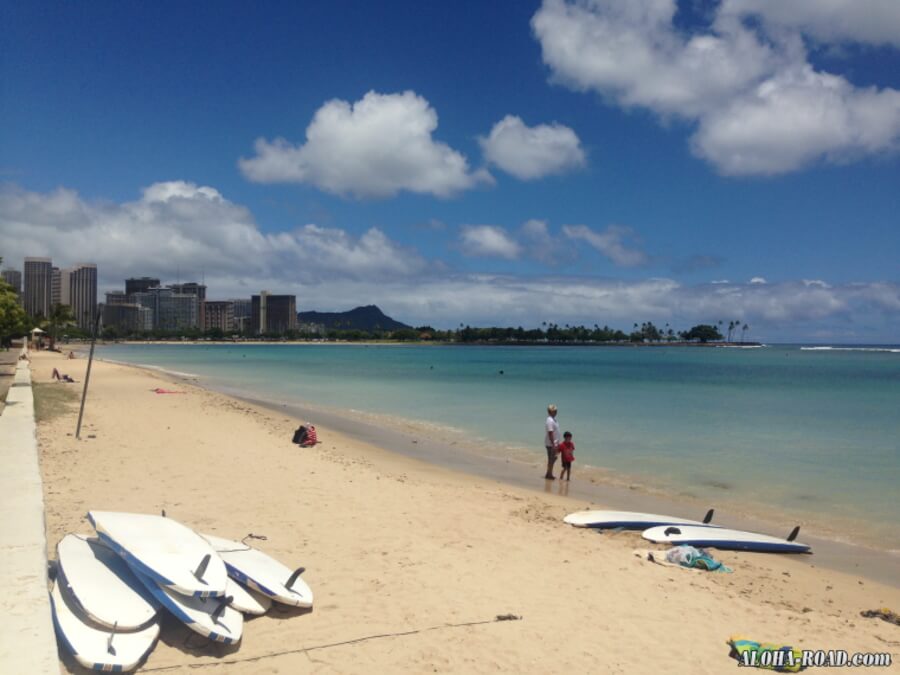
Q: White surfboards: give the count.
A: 8